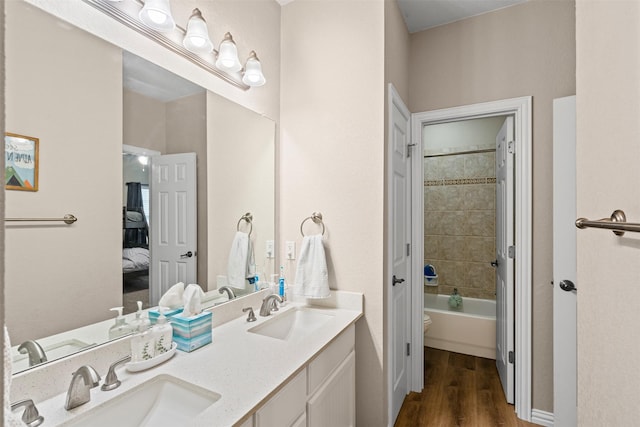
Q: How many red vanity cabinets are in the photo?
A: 0